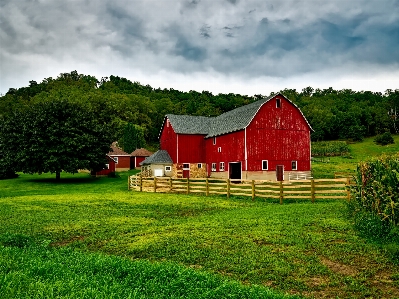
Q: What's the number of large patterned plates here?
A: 0